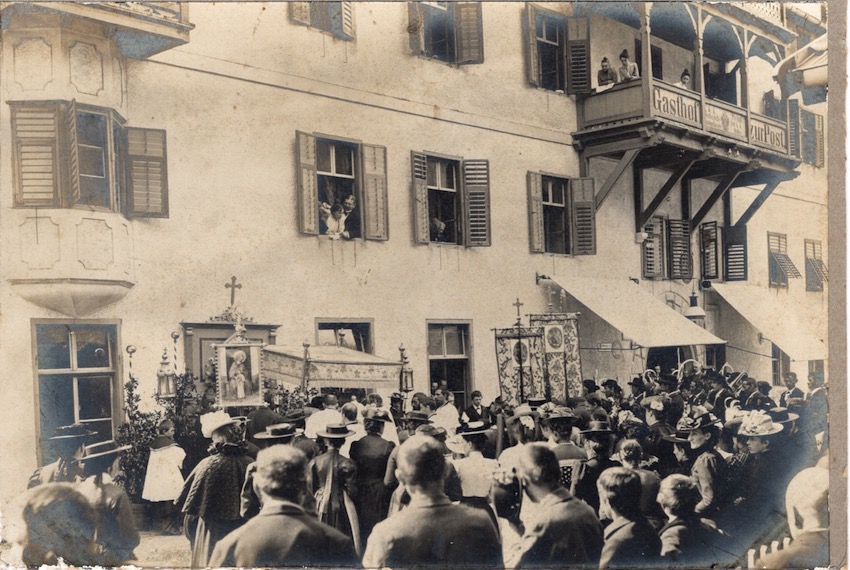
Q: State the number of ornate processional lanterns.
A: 2